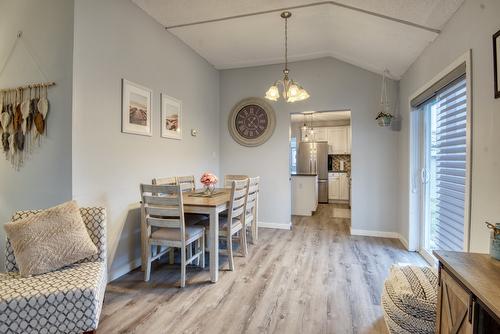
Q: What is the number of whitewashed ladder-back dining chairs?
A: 6